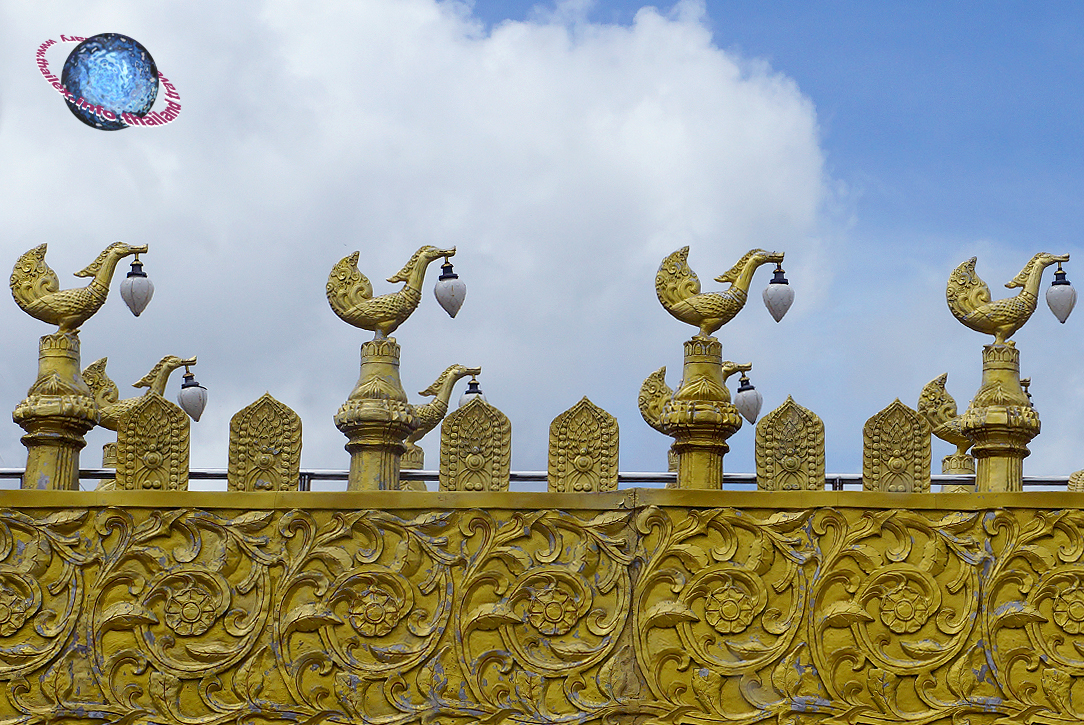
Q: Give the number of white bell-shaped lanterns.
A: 7